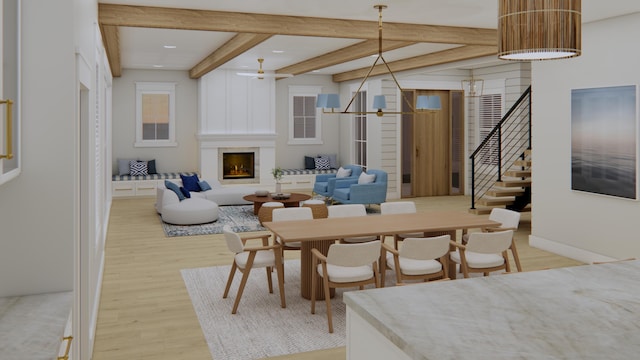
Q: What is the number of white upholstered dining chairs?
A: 8